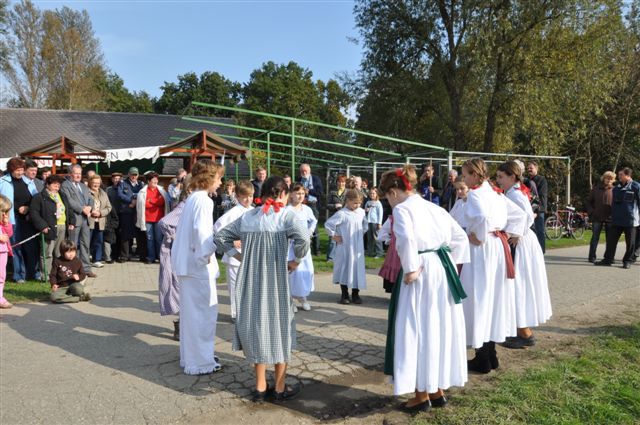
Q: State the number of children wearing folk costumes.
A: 11